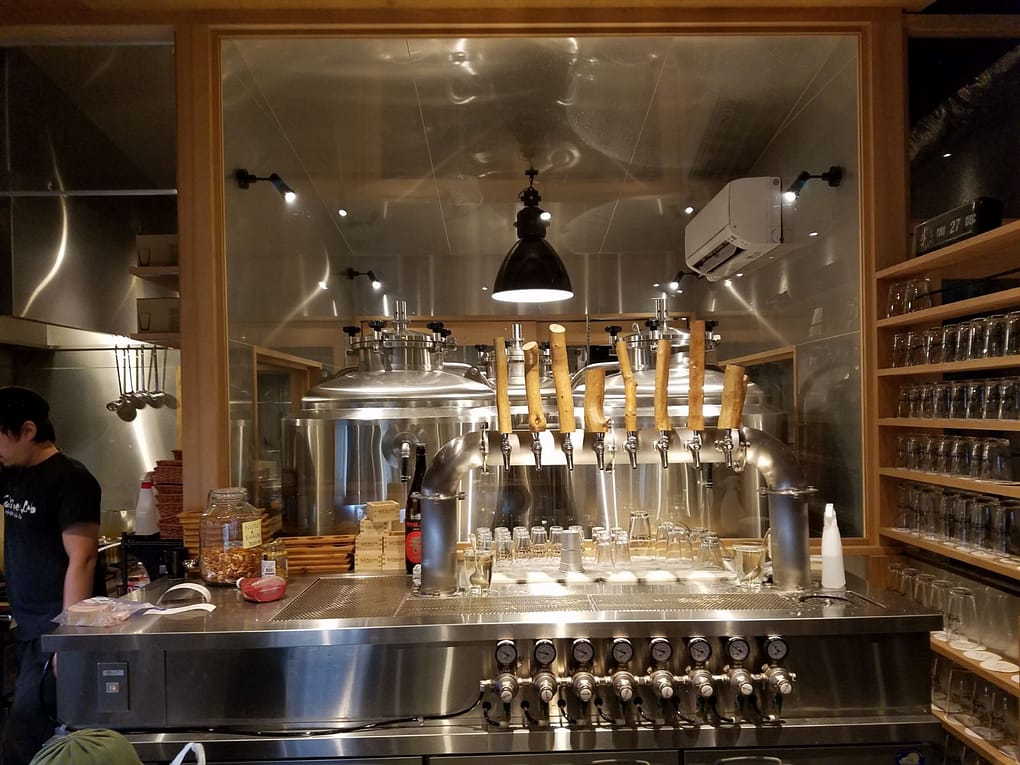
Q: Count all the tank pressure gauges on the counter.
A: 8